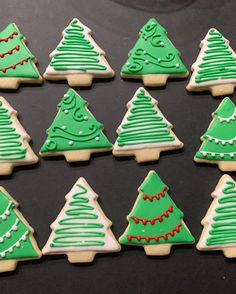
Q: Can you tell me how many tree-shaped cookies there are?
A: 12